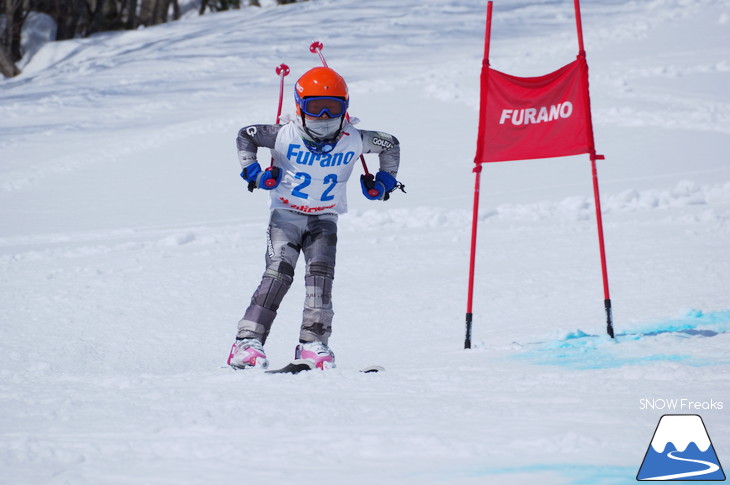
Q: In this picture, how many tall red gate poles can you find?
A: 2